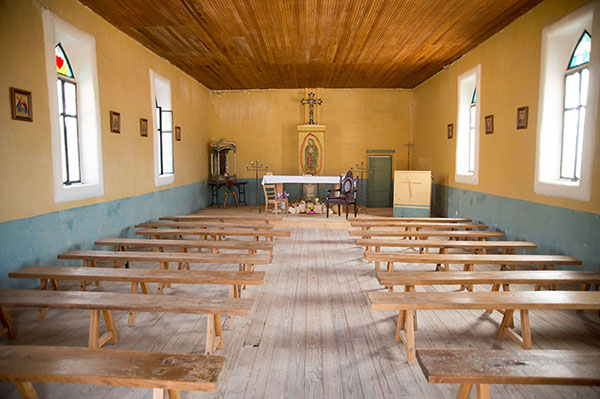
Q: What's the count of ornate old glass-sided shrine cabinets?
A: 1